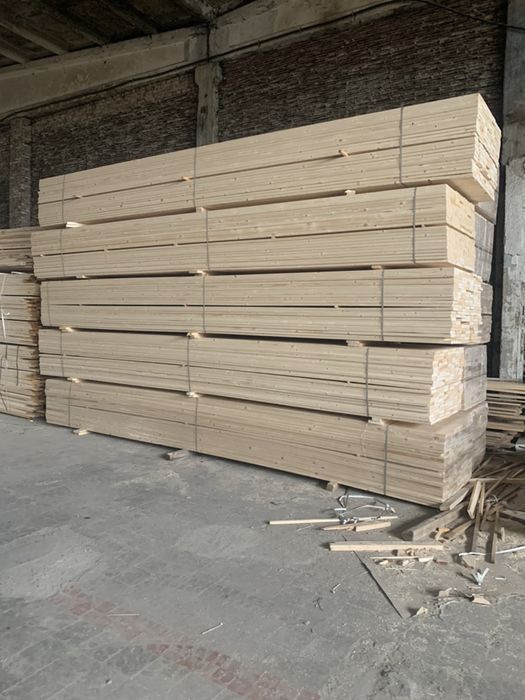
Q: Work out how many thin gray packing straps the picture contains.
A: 15